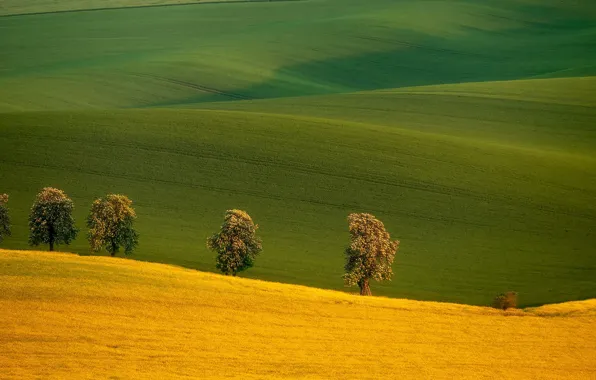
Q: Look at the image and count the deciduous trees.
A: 5